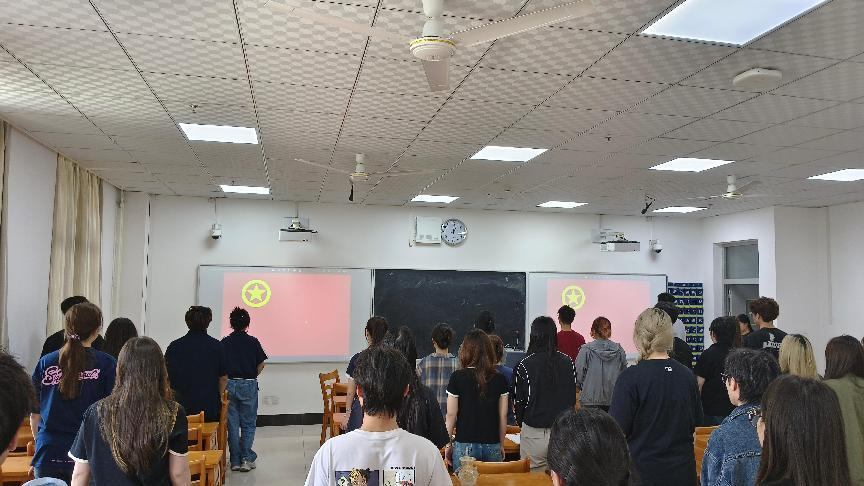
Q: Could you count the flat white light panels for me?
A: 9